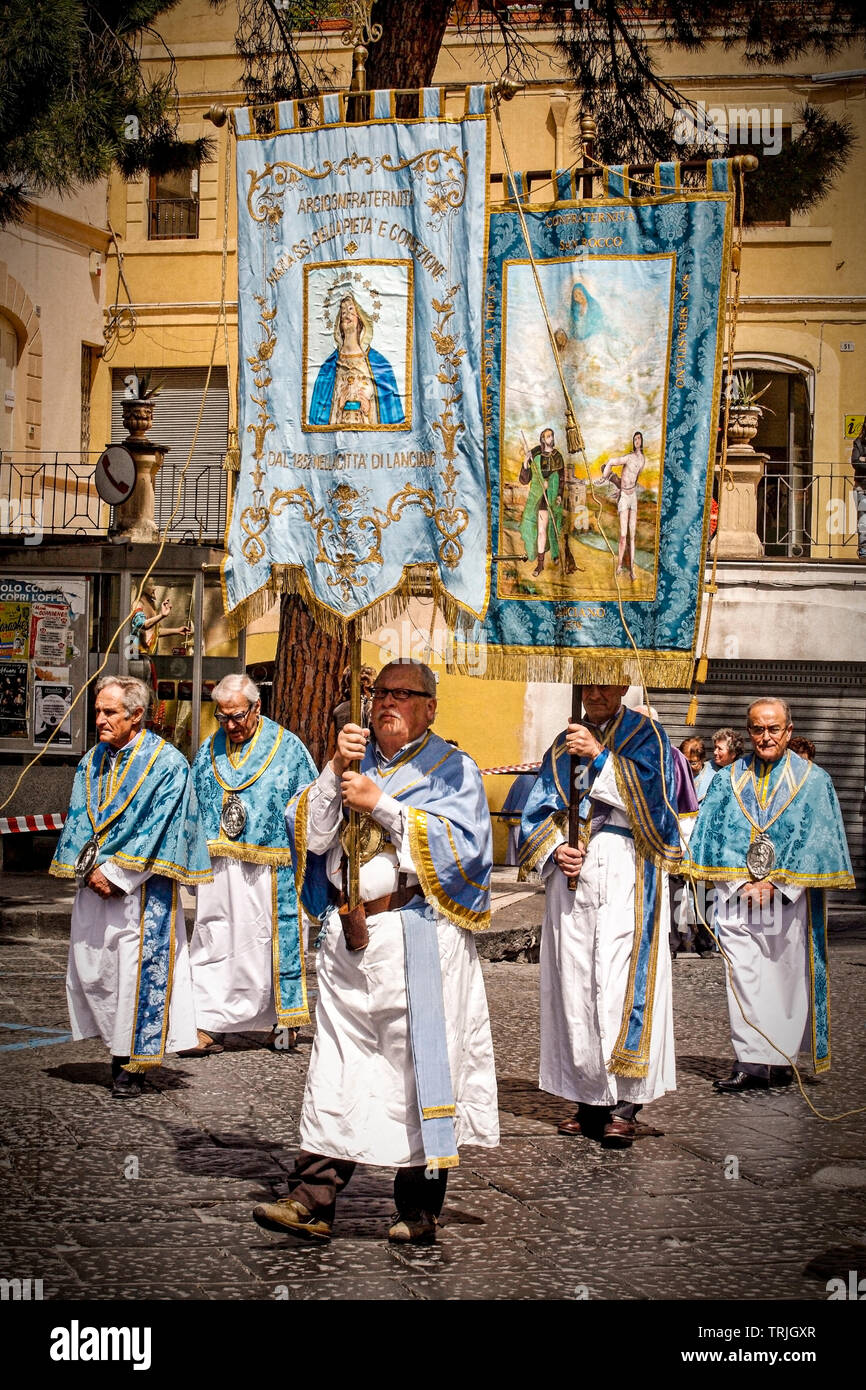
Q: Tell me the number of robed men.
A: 5